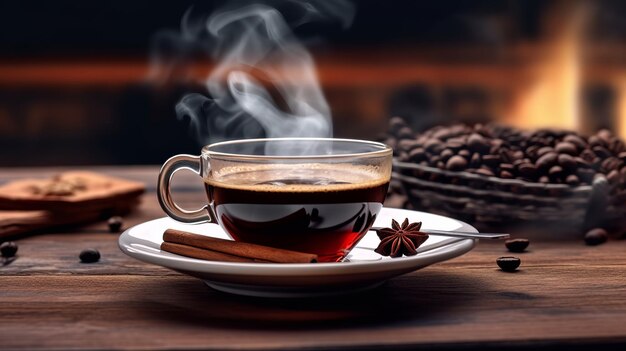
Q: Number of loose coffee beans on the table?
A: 6